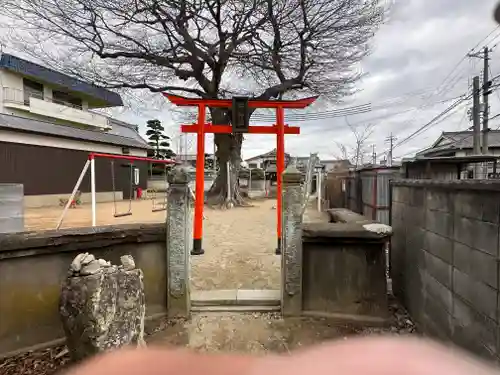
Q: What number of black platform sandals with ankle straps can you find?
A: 0